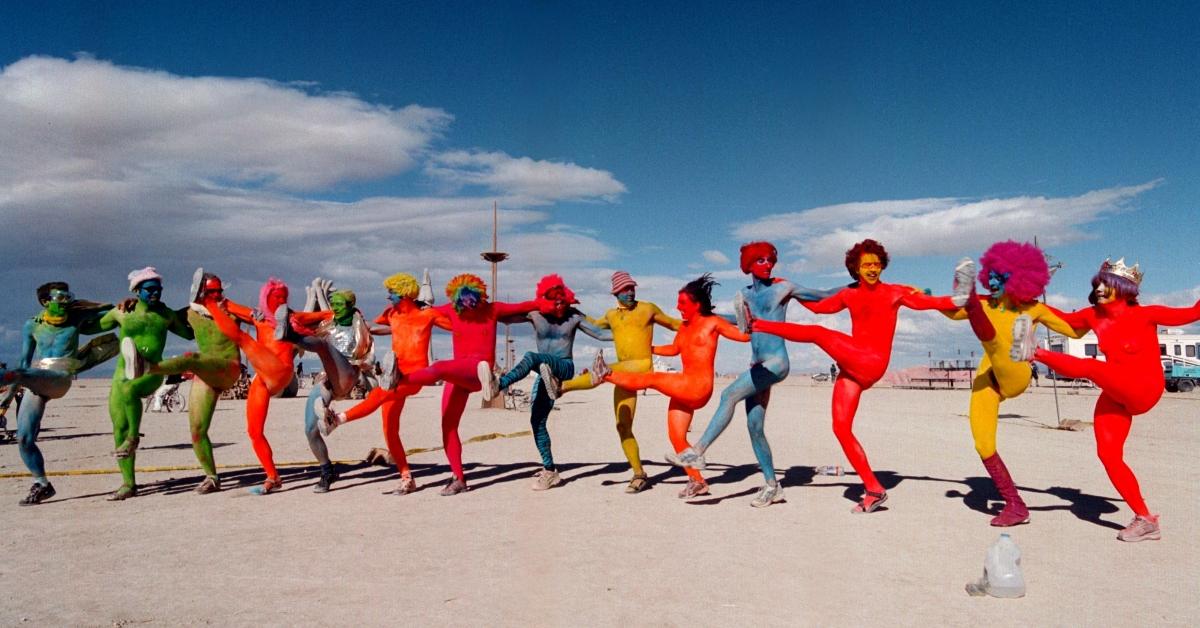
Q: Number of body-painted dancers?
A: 14